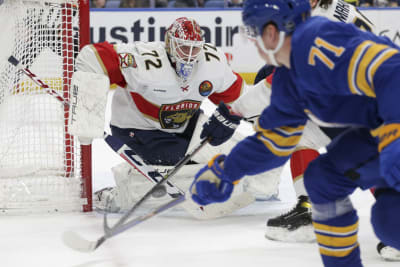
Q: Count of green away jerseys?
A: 0